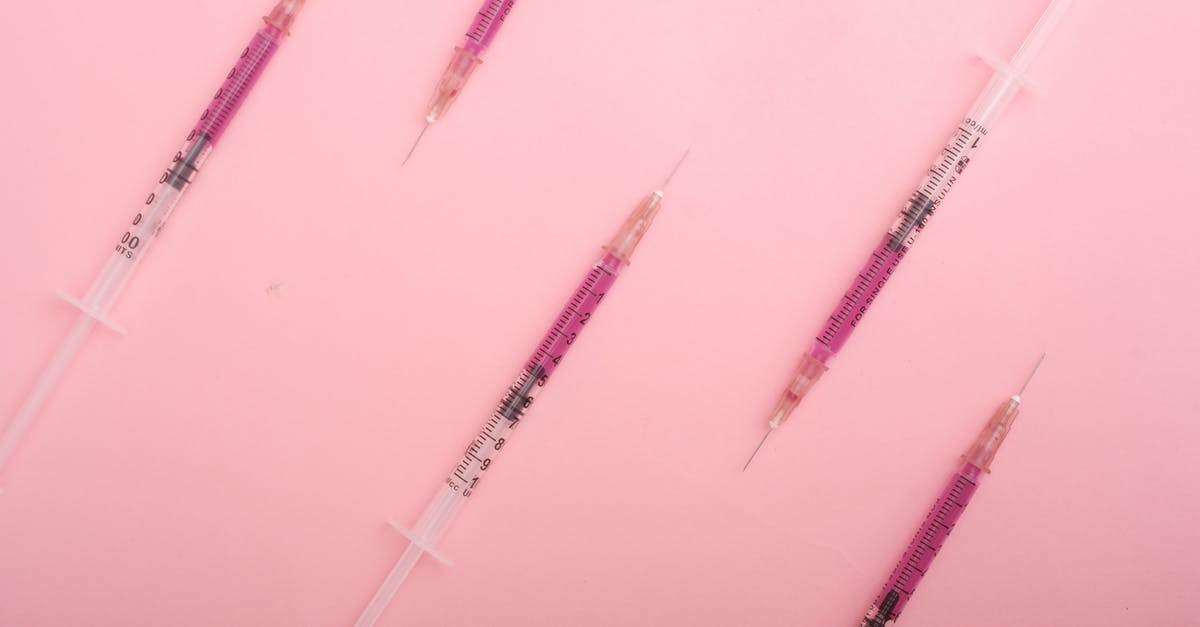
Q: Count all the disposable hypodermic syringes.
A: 5